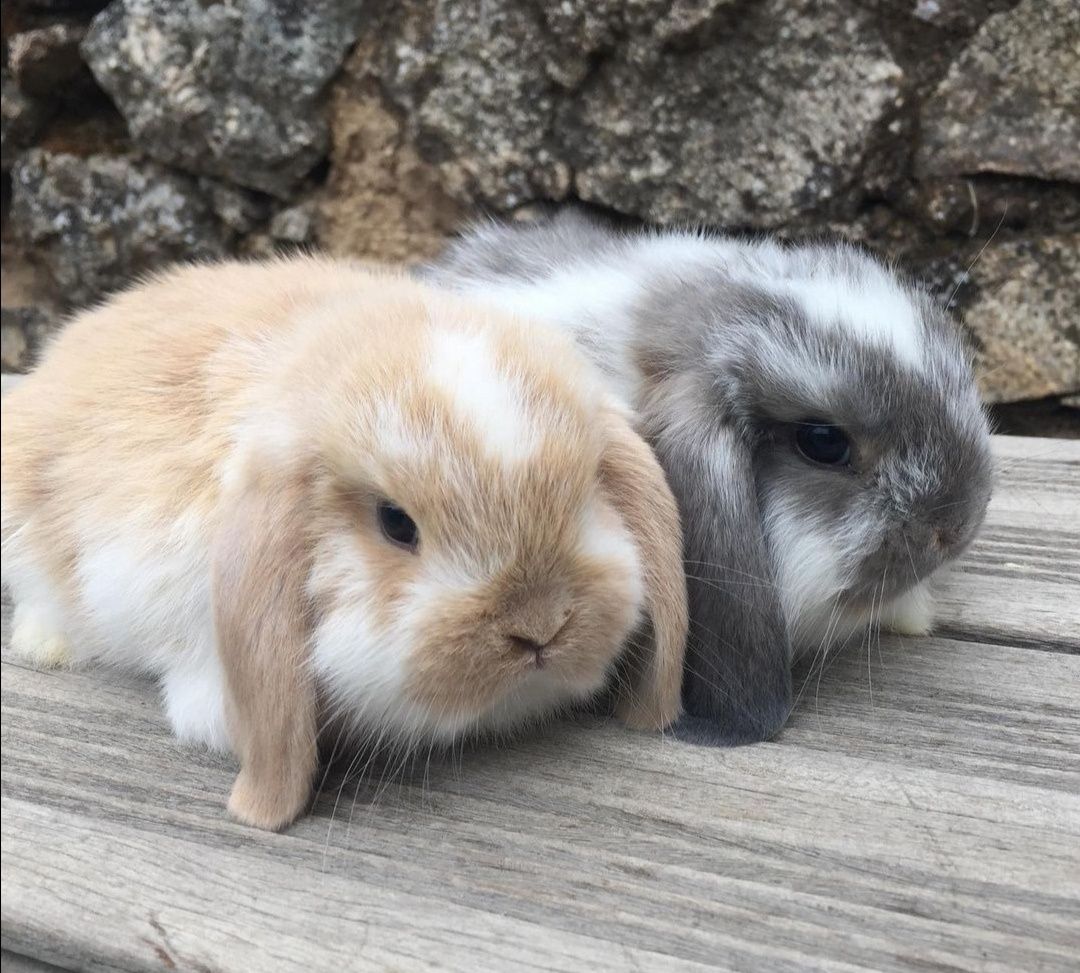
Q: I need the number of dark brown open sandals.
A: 0